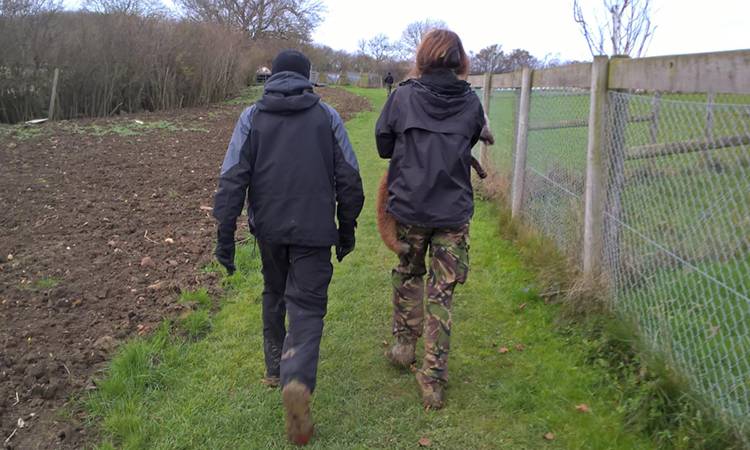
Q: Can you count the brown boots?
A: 4